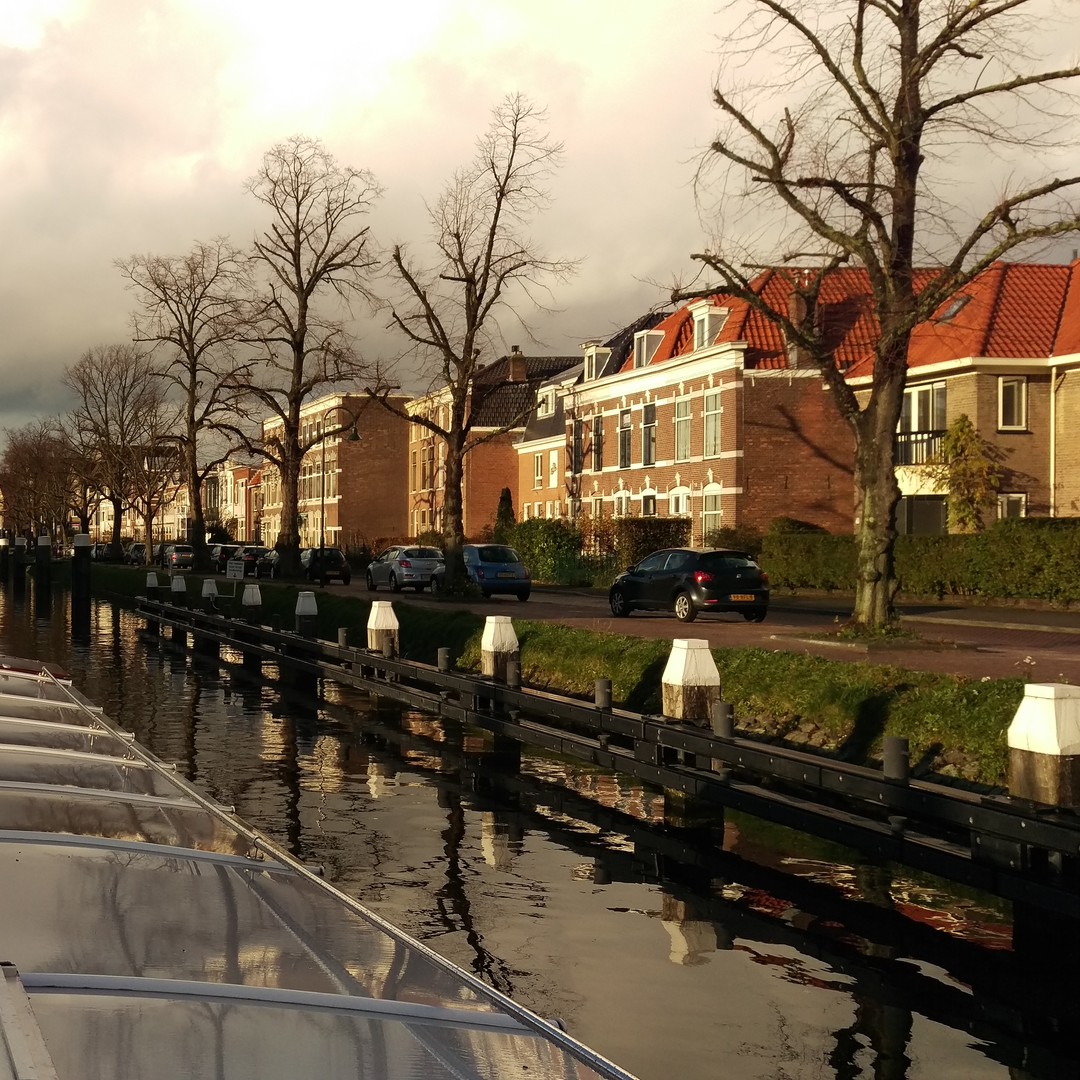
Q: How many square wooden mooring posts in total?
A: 9